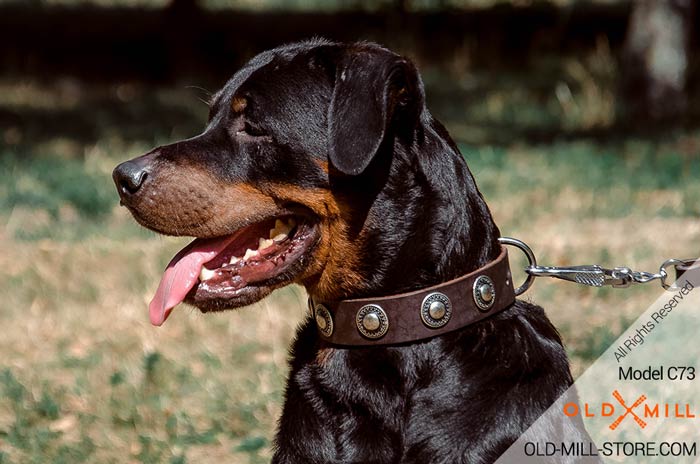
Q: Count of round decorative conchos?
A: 4